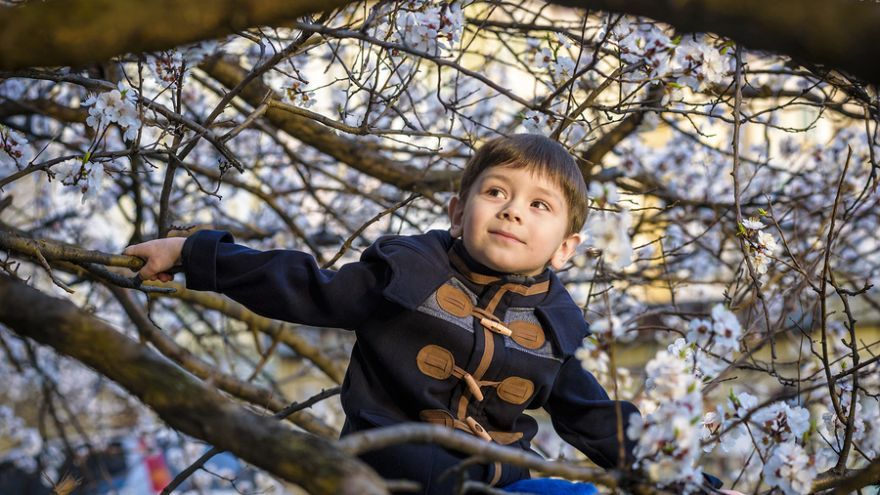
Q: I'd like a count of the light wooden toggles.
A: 3